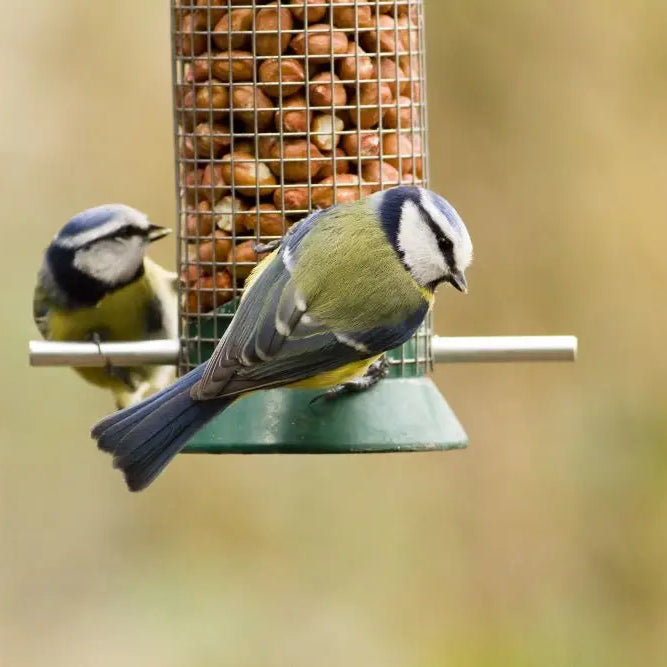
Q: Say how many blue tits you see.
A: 2